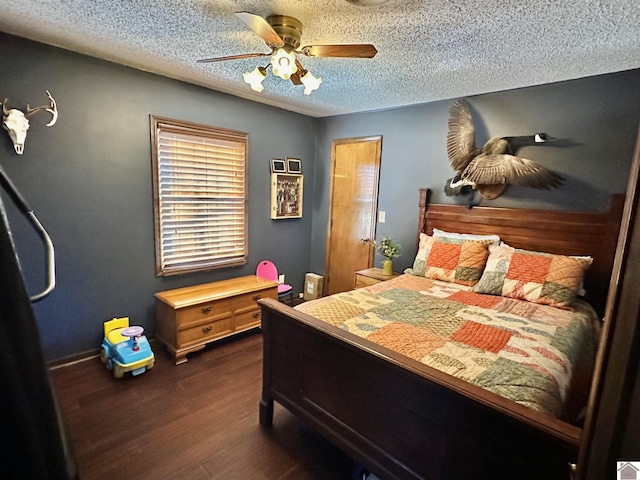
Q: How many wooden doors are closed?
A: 1